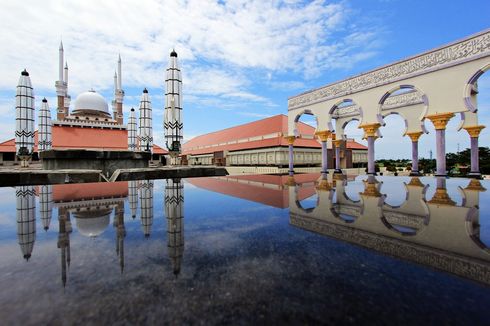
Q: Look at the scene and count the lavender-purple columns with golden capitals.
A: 7